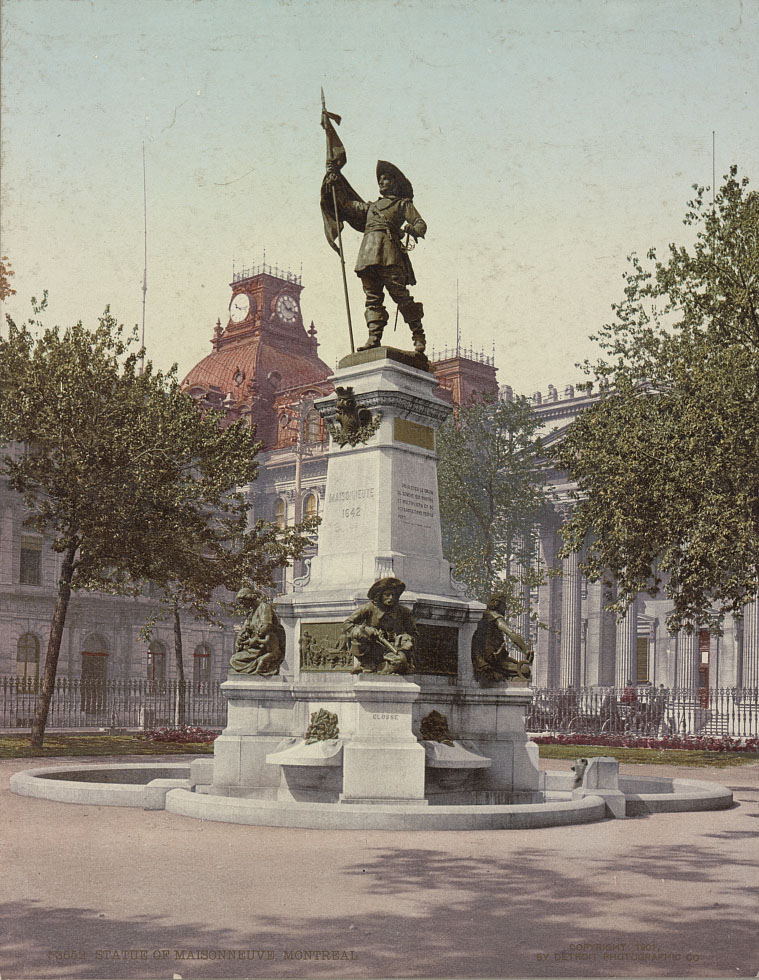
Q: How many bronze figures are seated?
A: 3